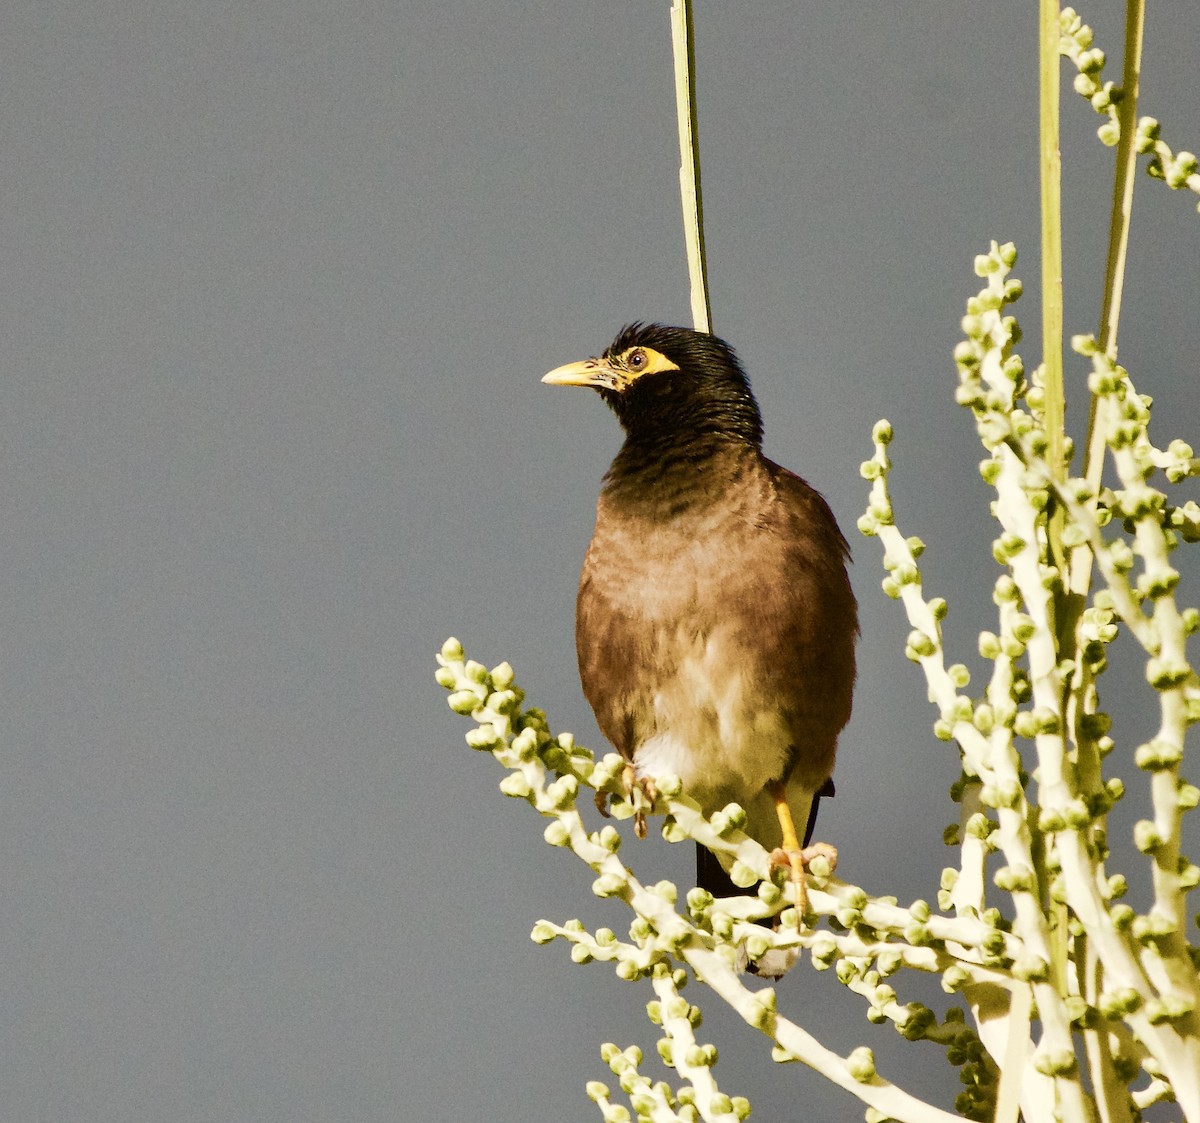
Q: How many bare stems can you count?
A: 3